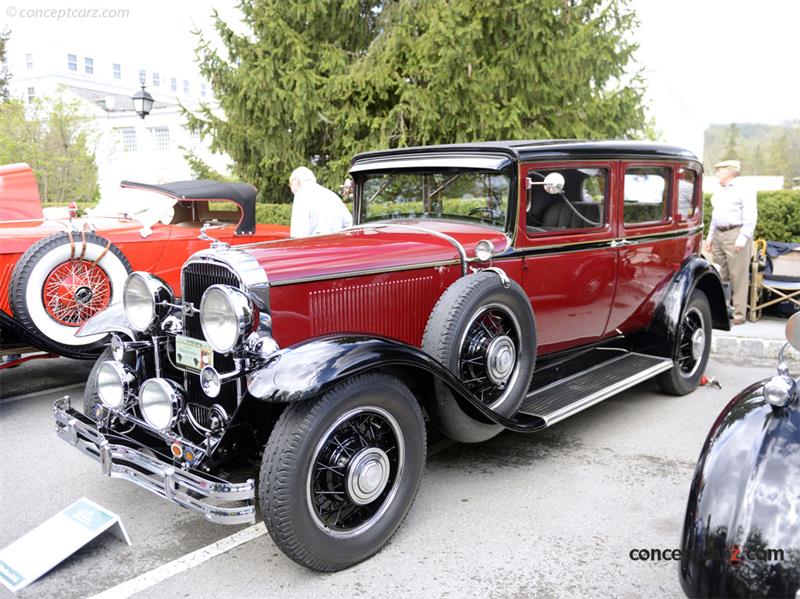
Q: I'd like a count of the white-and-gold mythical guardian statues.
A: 0